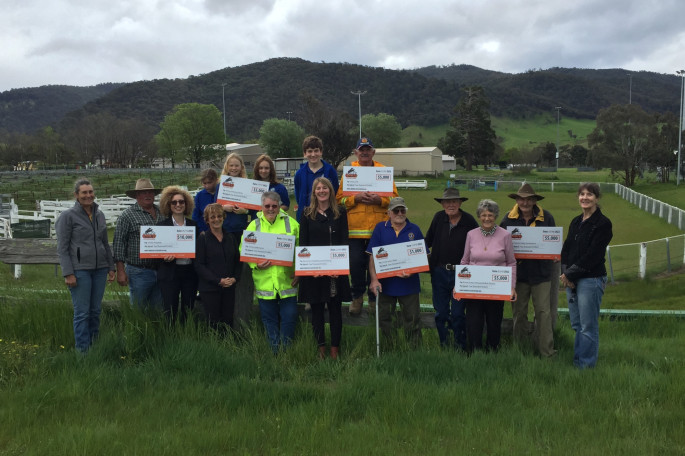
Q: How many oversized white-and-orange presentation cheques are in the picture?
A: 8